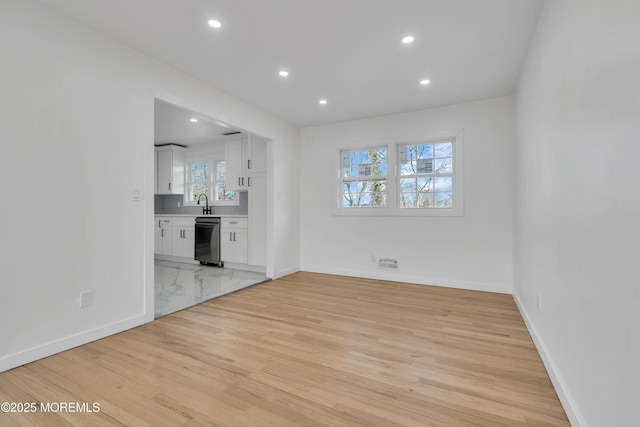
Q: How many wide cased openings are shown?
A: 1